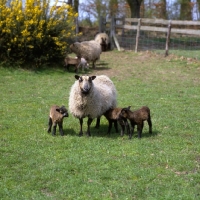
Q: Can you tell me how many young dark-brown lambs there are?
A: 3